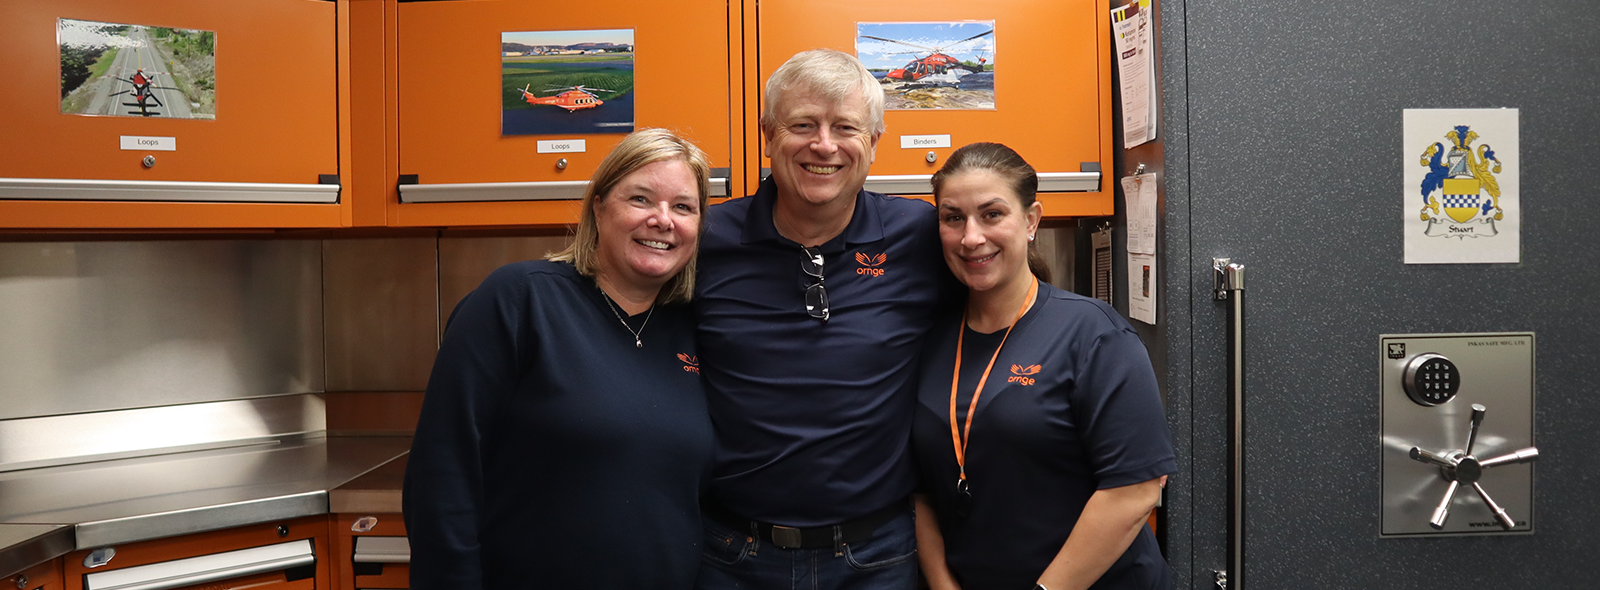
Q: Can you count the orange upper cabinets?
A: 3